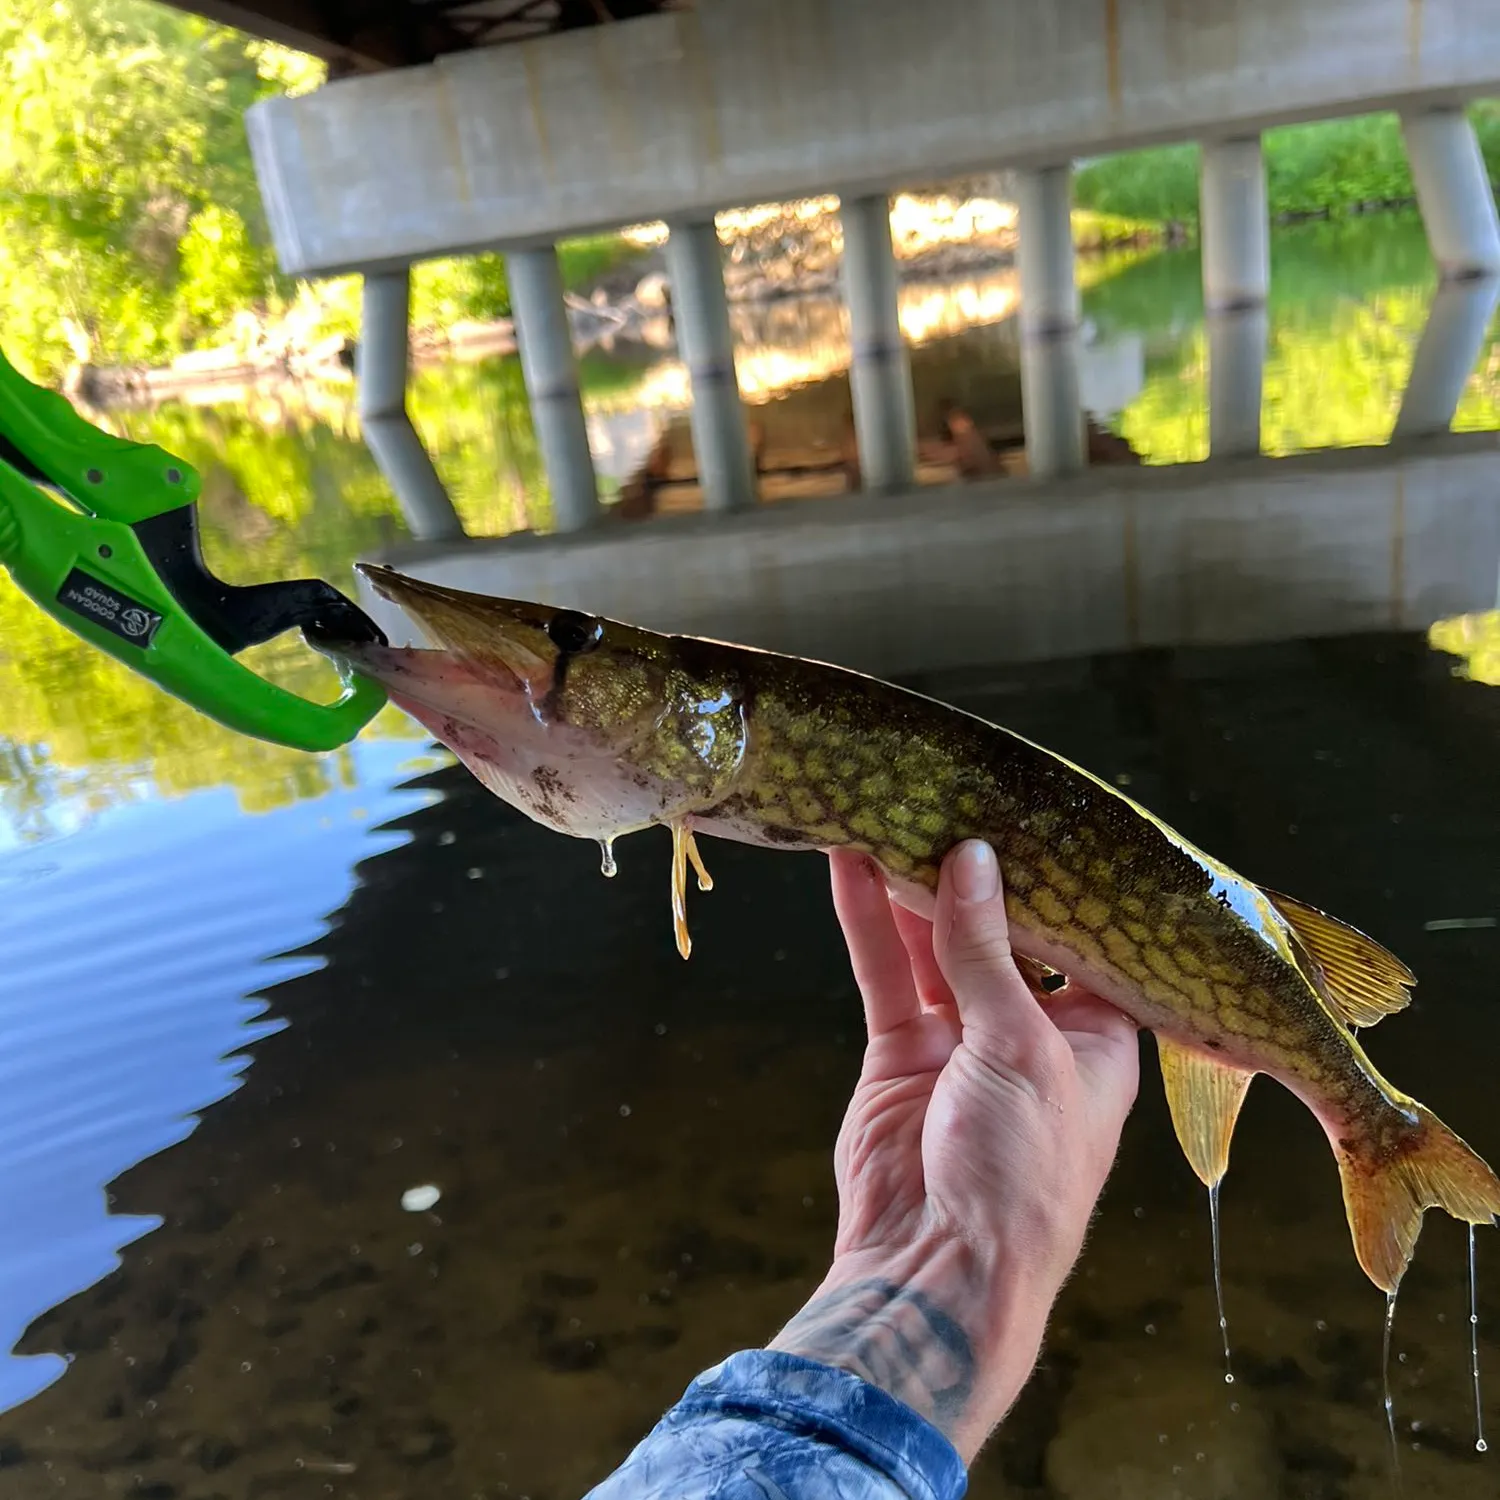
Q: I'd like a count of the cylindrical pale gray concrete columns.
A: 7